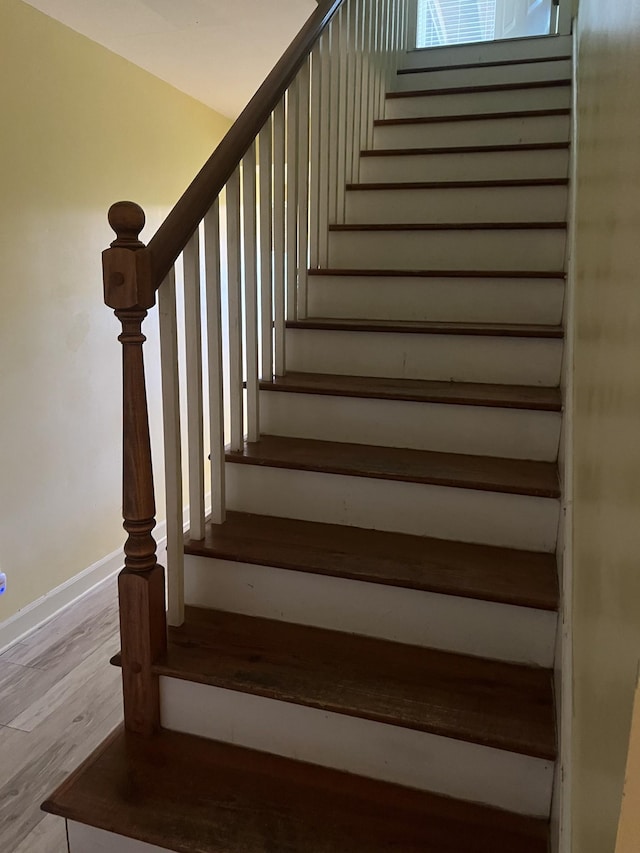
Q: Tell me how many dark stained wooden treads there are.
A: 13